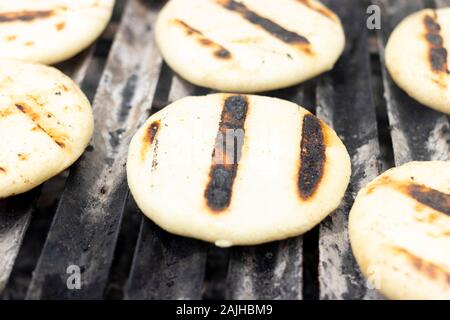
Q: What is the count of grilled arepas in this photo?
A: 6